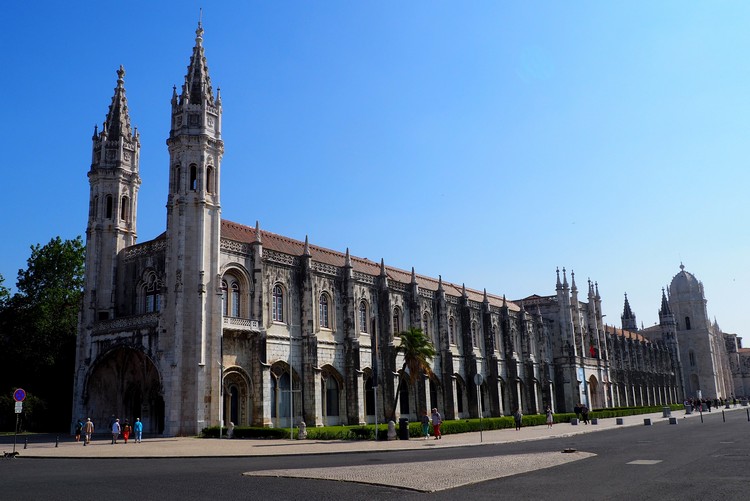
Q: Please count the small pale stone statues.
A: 3